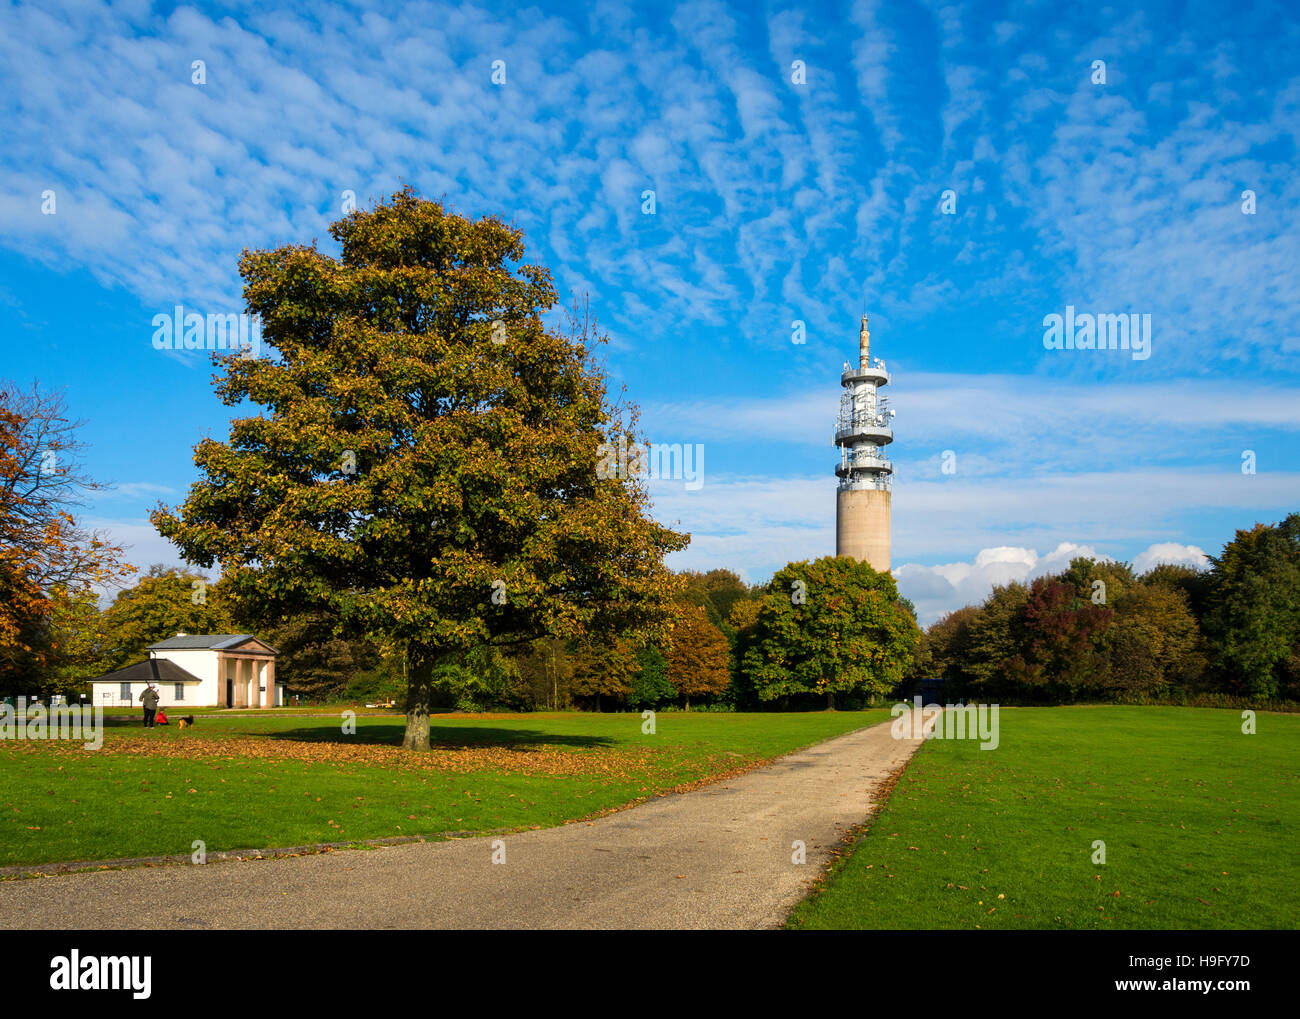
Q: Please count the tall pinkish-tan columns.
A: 4